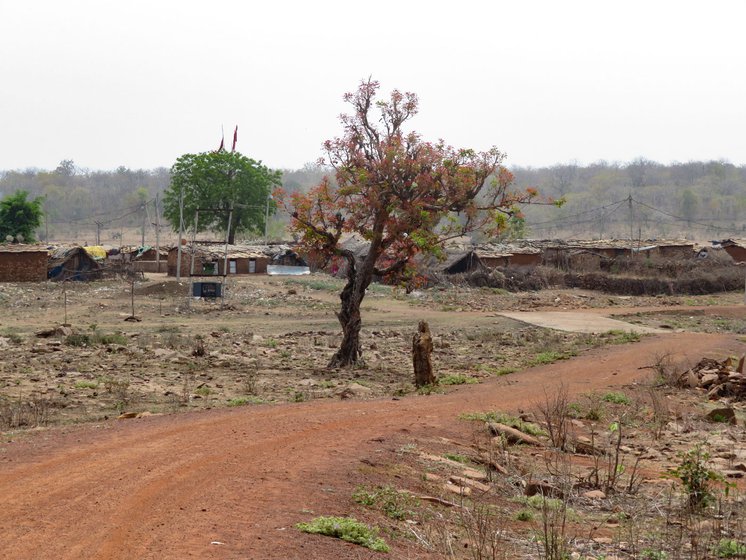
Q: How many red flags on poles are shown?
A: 2